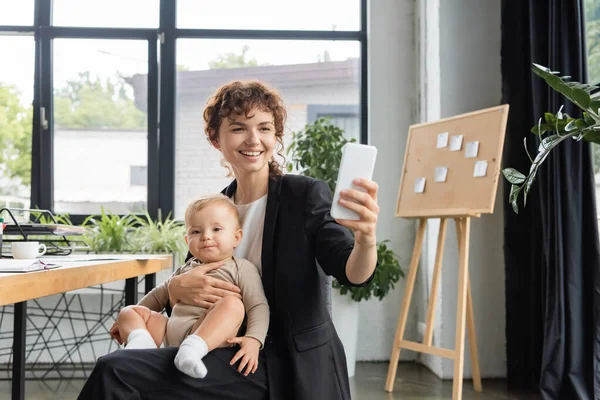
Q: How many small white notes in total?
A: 6